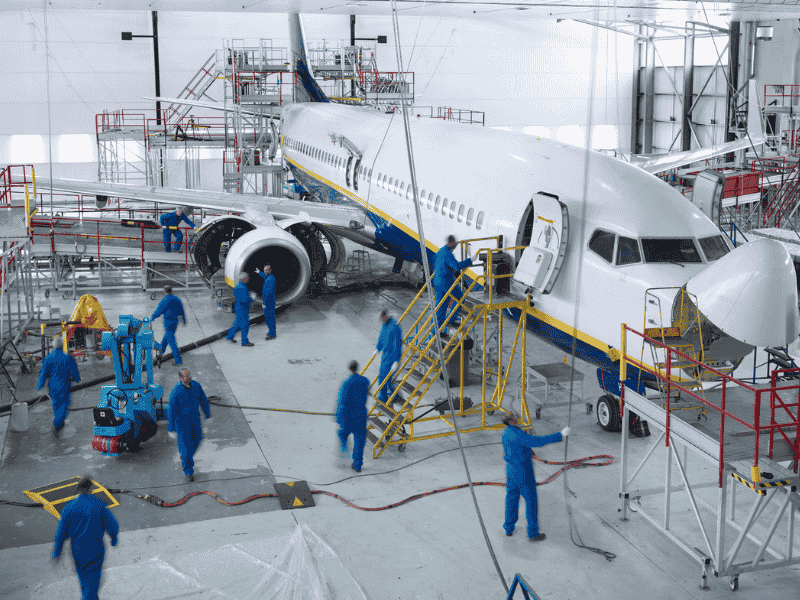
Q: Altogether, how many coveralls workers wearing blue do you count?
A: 11